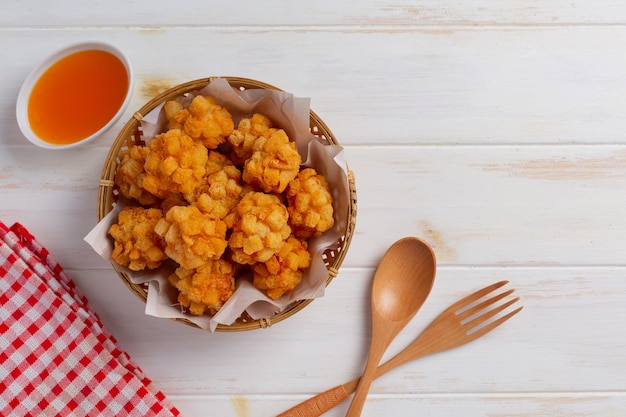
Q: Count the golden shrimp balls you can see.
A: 12